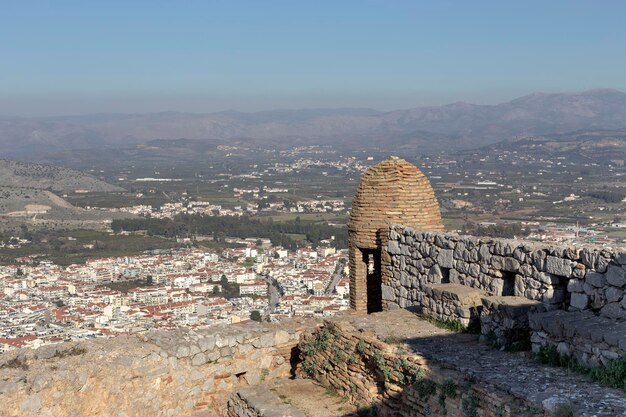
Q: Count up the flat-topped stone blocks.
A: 3